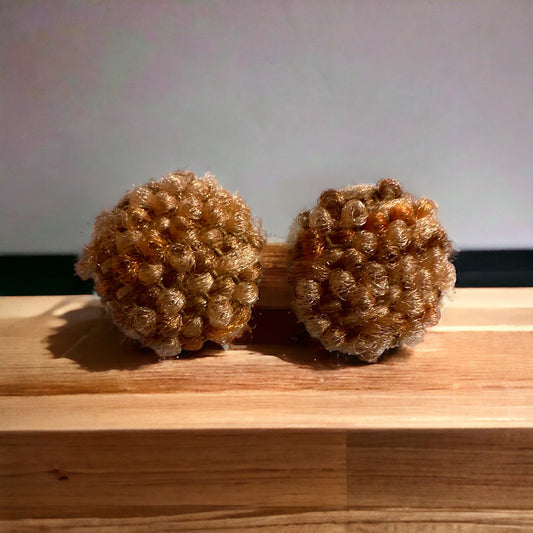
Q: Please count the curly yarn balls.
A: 2